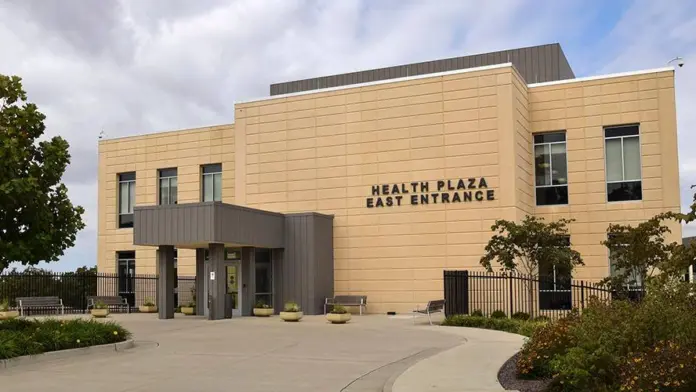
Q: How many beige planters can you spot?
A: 7